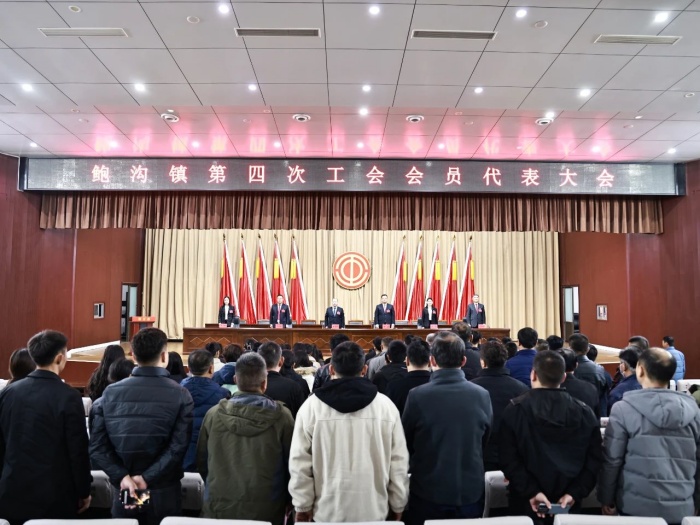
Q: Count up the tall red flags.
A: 10